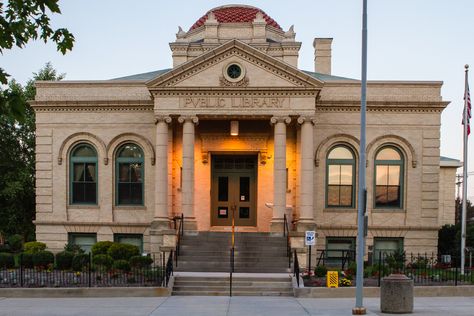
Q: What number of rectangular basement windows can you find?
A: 4